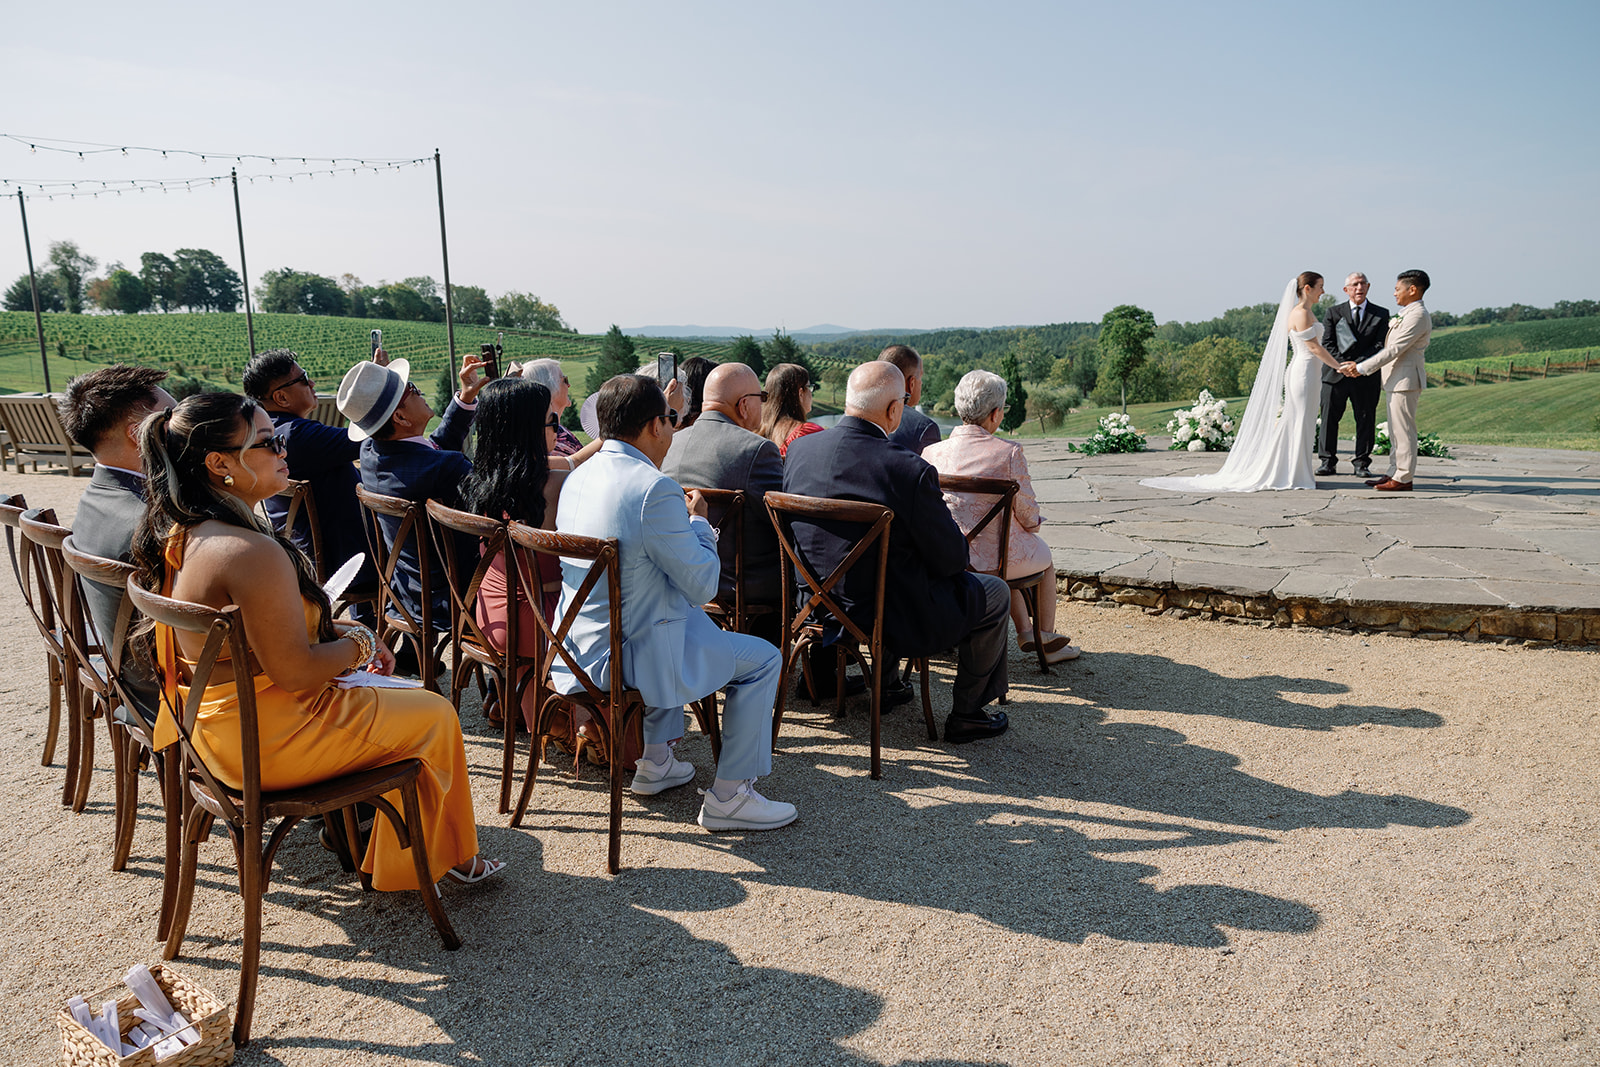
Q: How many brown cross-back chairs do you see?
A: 11